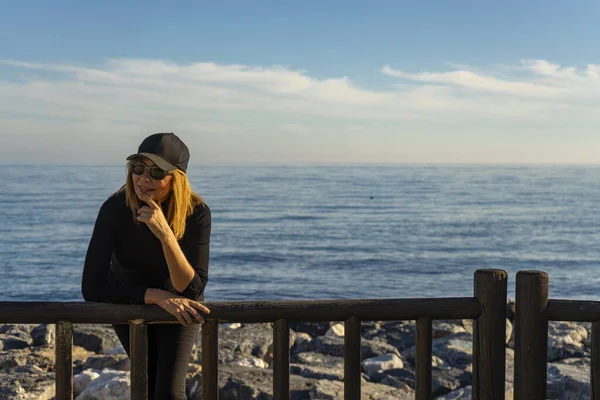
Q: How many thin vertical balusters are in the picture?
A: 7